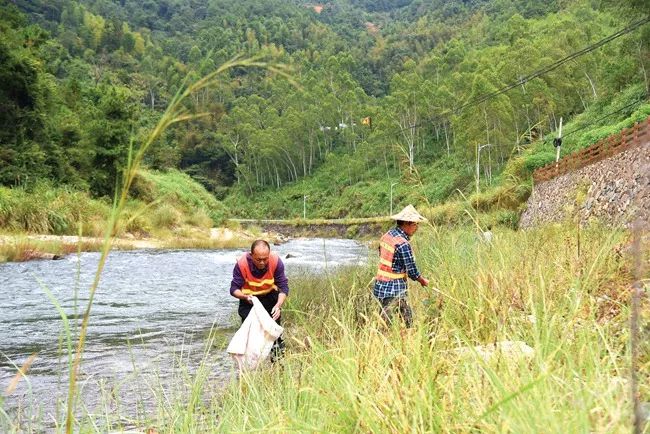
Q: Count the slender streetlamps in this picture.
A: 3